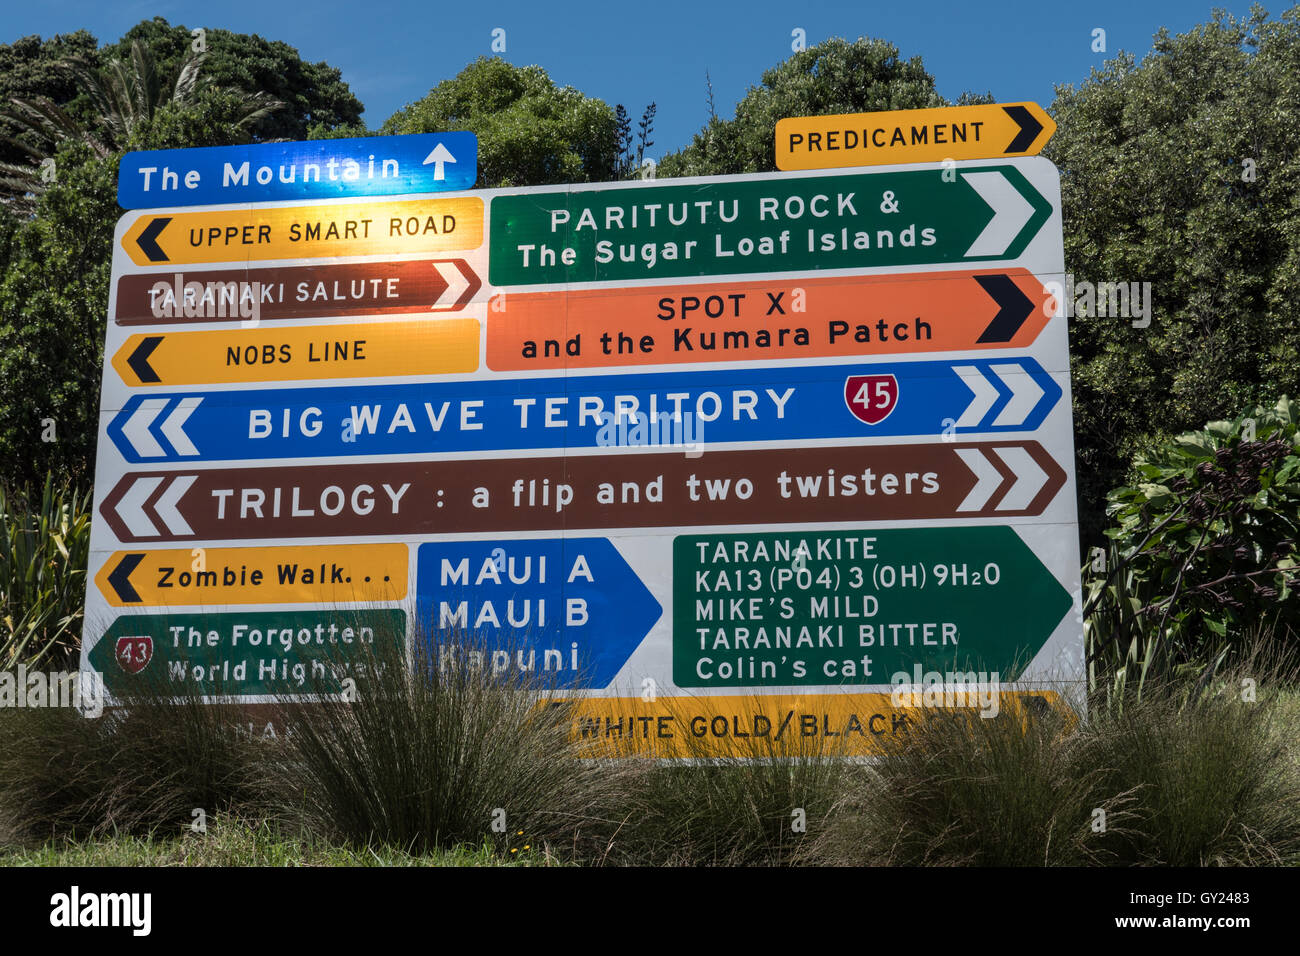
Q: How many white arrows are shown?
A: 11